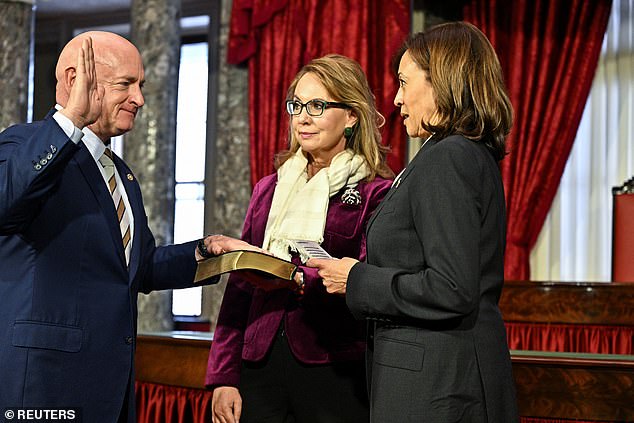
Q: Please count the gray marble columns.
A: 3